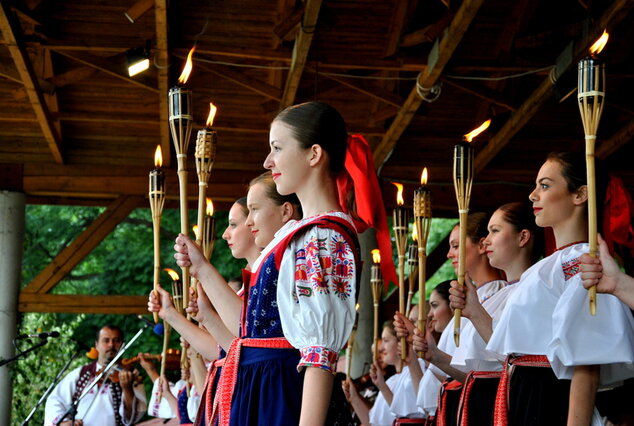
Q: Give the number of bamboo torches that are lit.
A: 13